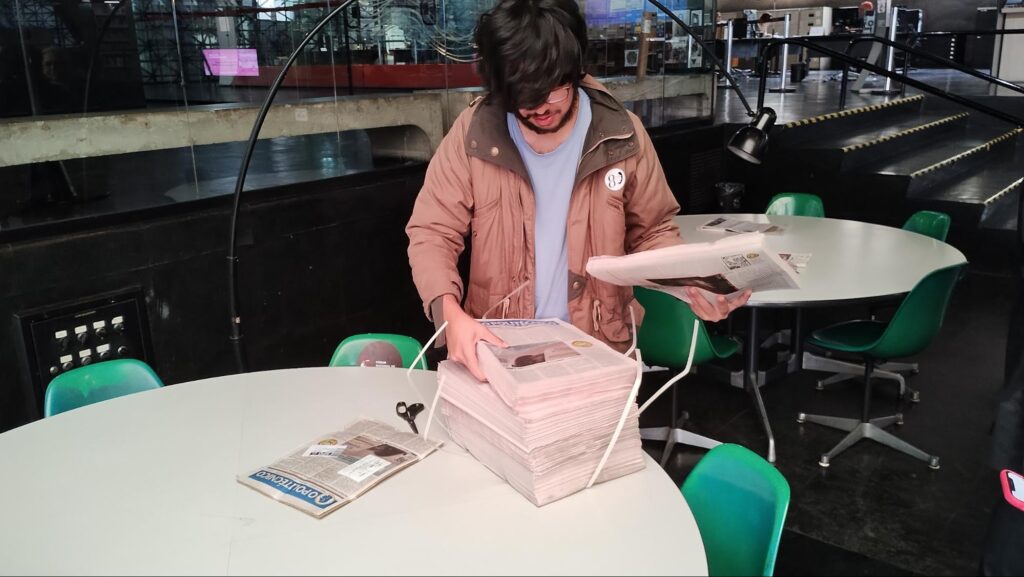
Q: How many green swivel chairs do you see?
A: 7